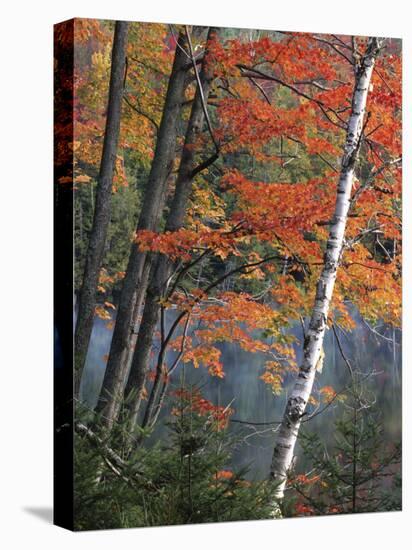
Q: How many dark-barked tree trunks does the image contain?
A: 3